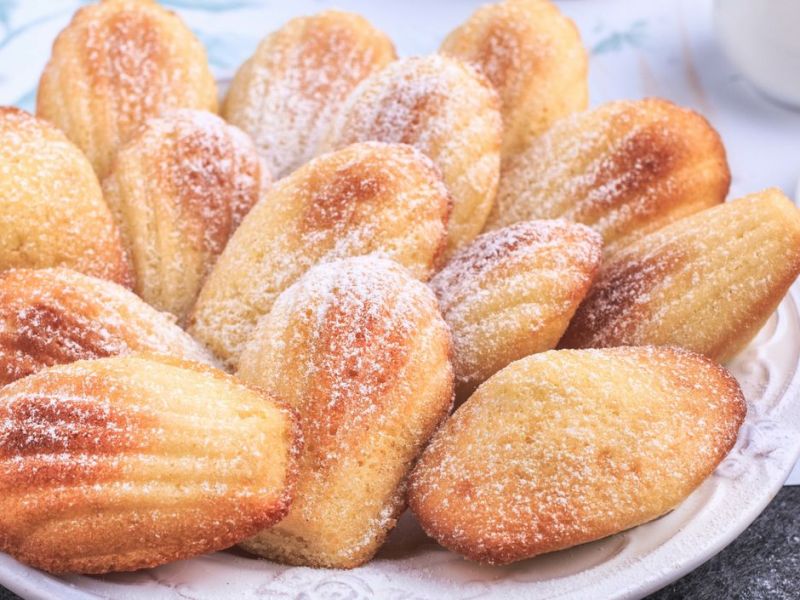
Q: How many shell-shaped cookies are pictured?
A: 14